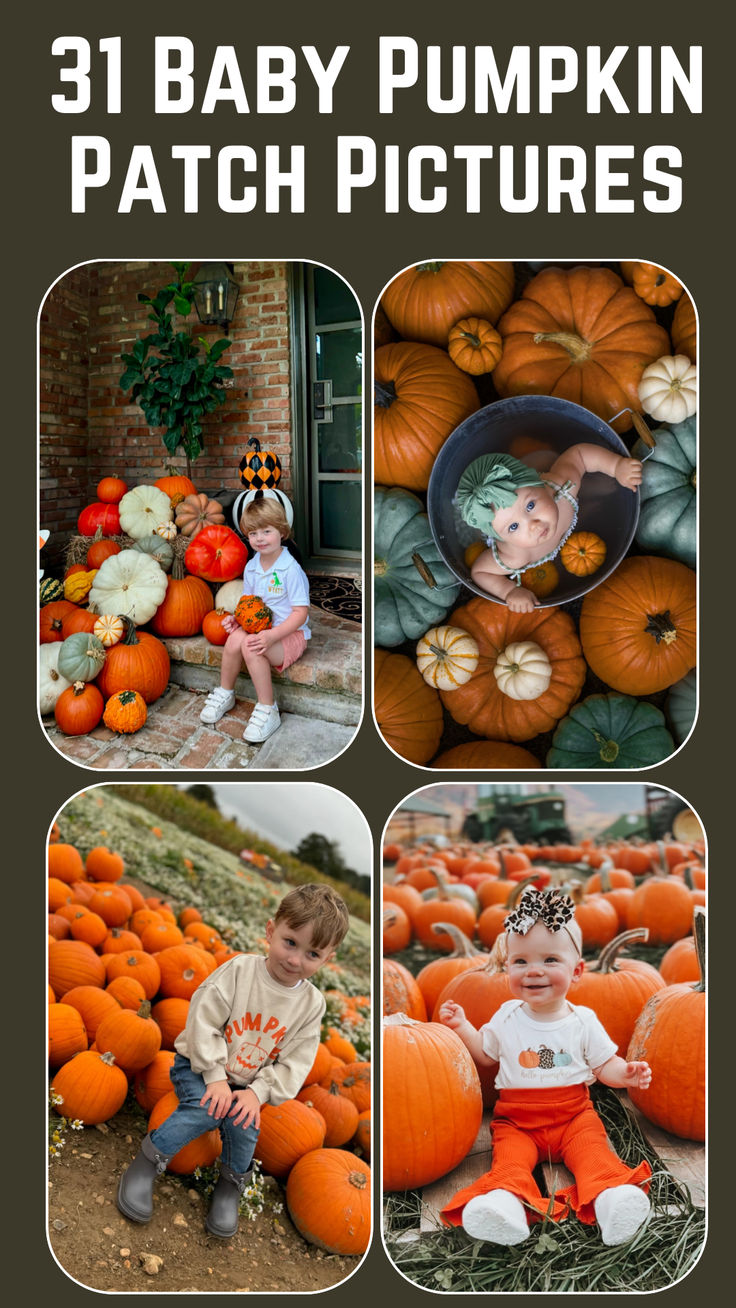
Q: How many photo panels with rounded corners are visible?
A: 4